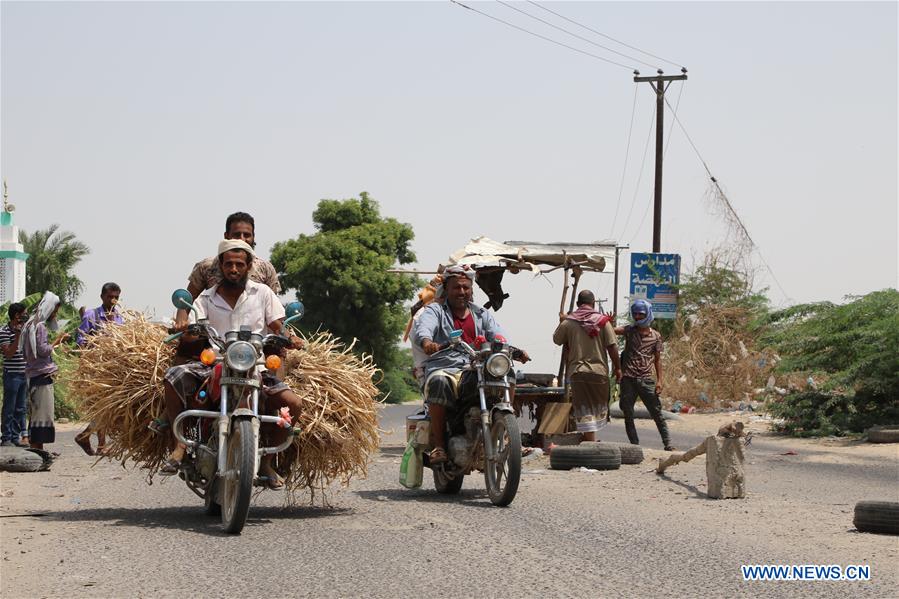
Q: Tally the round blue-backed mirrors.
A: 2